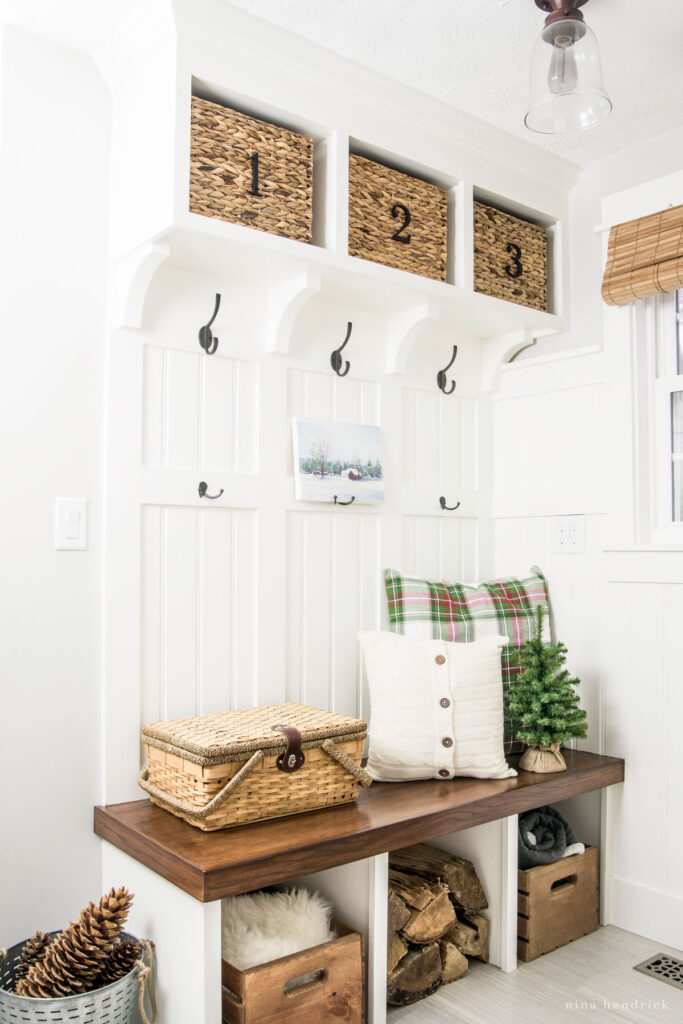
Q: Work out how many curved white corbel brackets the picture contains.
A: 4